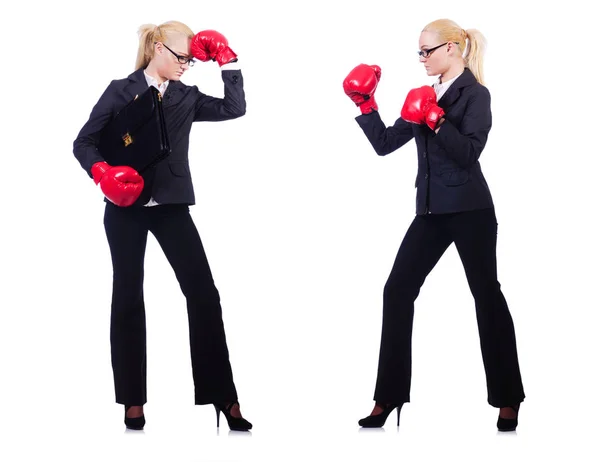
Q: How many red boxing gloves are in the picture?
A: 4